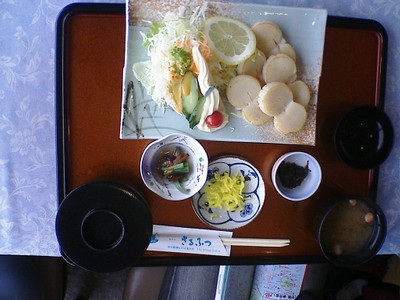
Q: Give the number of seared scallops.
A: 9